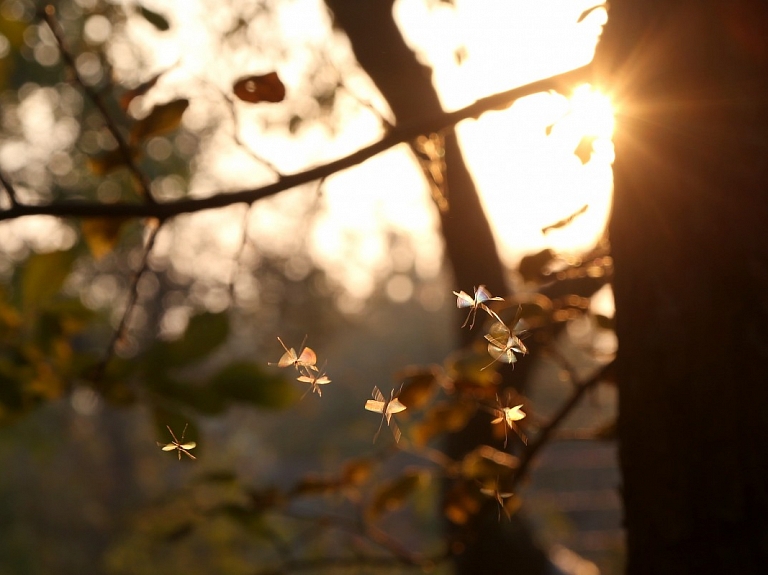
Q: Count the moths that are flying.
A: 8